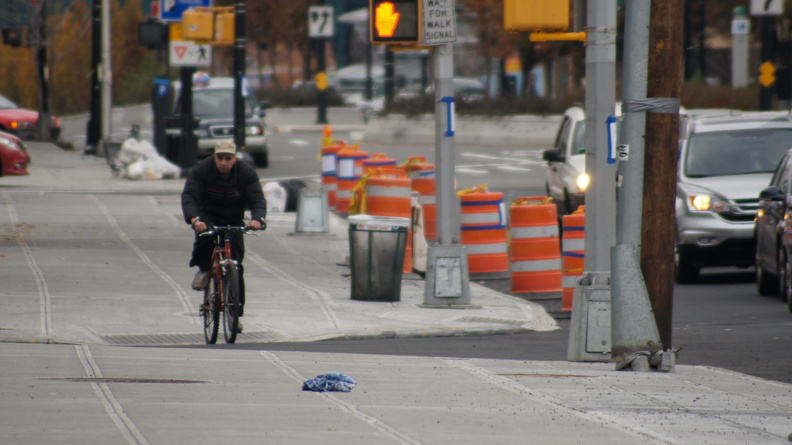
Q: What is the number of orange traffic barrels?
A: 8